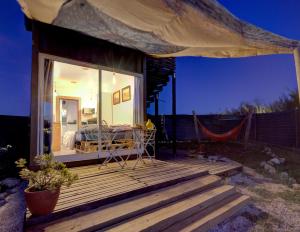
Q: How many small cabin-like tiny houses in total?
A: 1